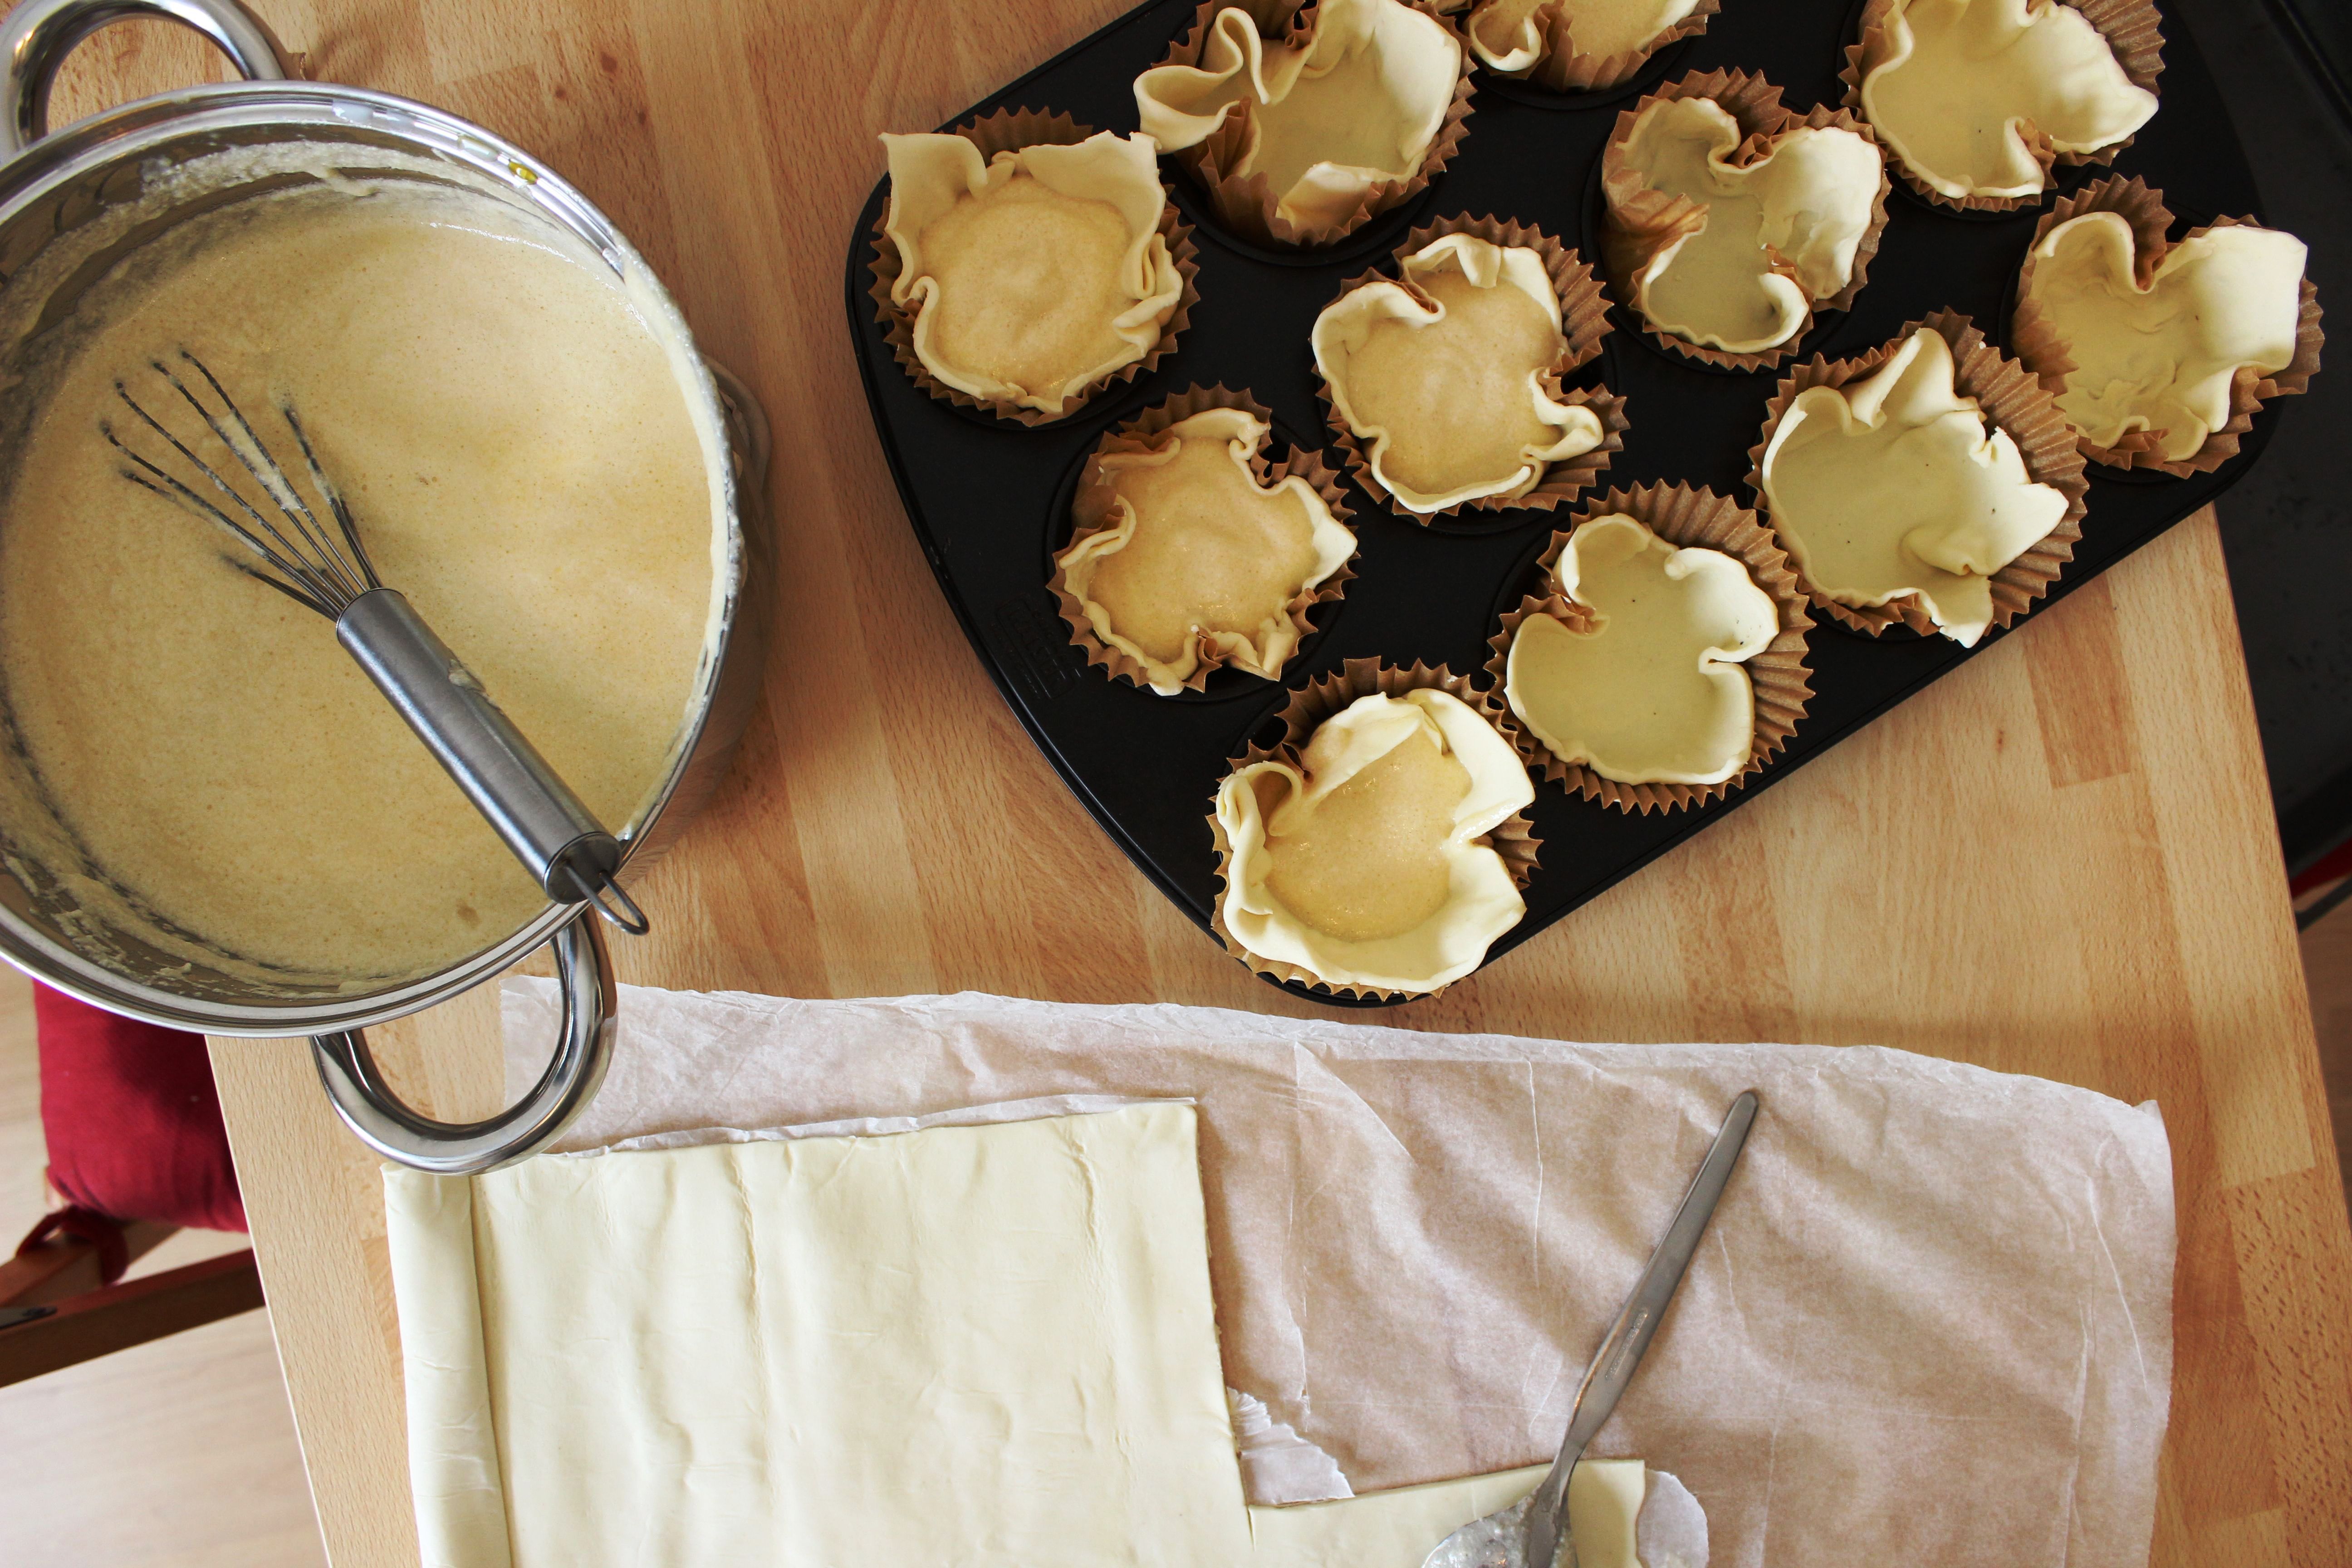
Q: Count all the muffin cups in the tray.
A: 11